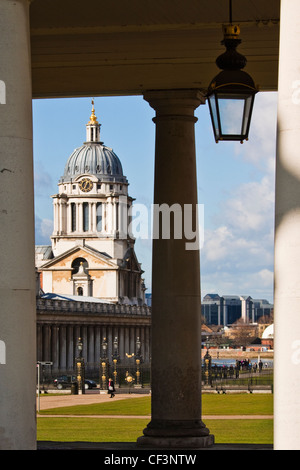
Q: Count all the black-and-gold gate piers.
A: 5